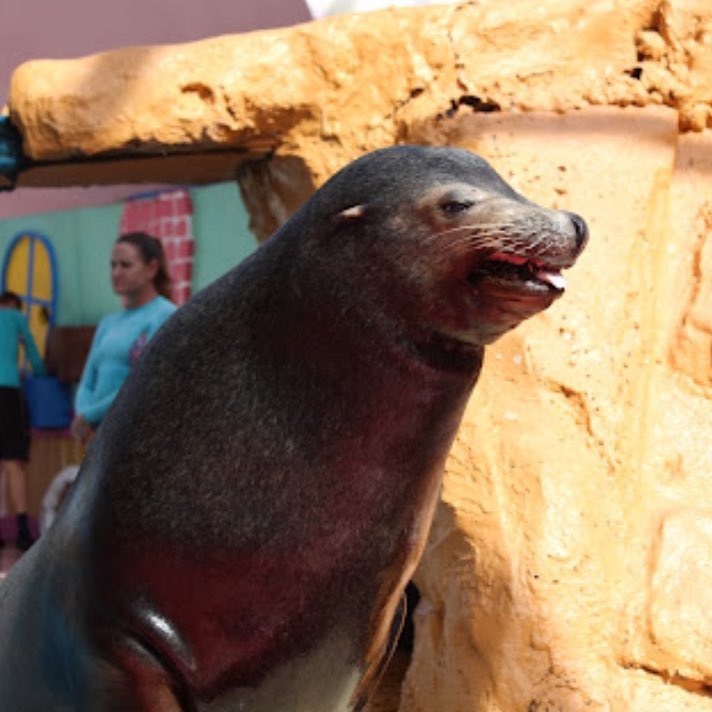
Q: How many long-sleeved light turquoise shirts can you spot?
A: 2